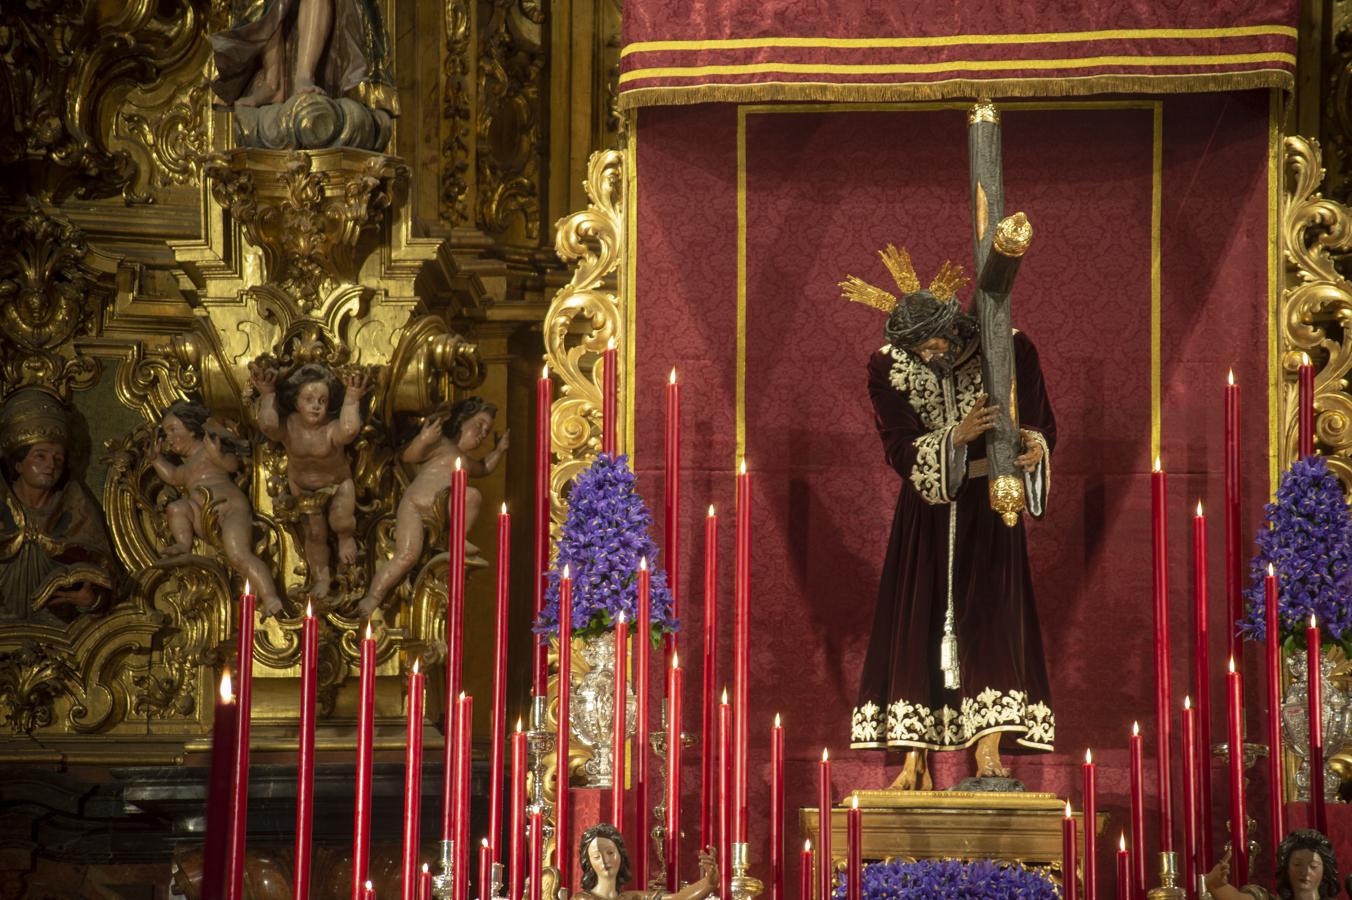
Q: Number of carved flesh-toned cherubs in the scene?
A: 3